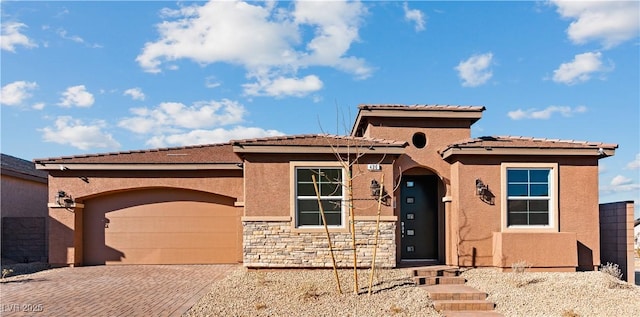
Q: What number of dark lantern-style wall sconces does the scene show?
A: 3